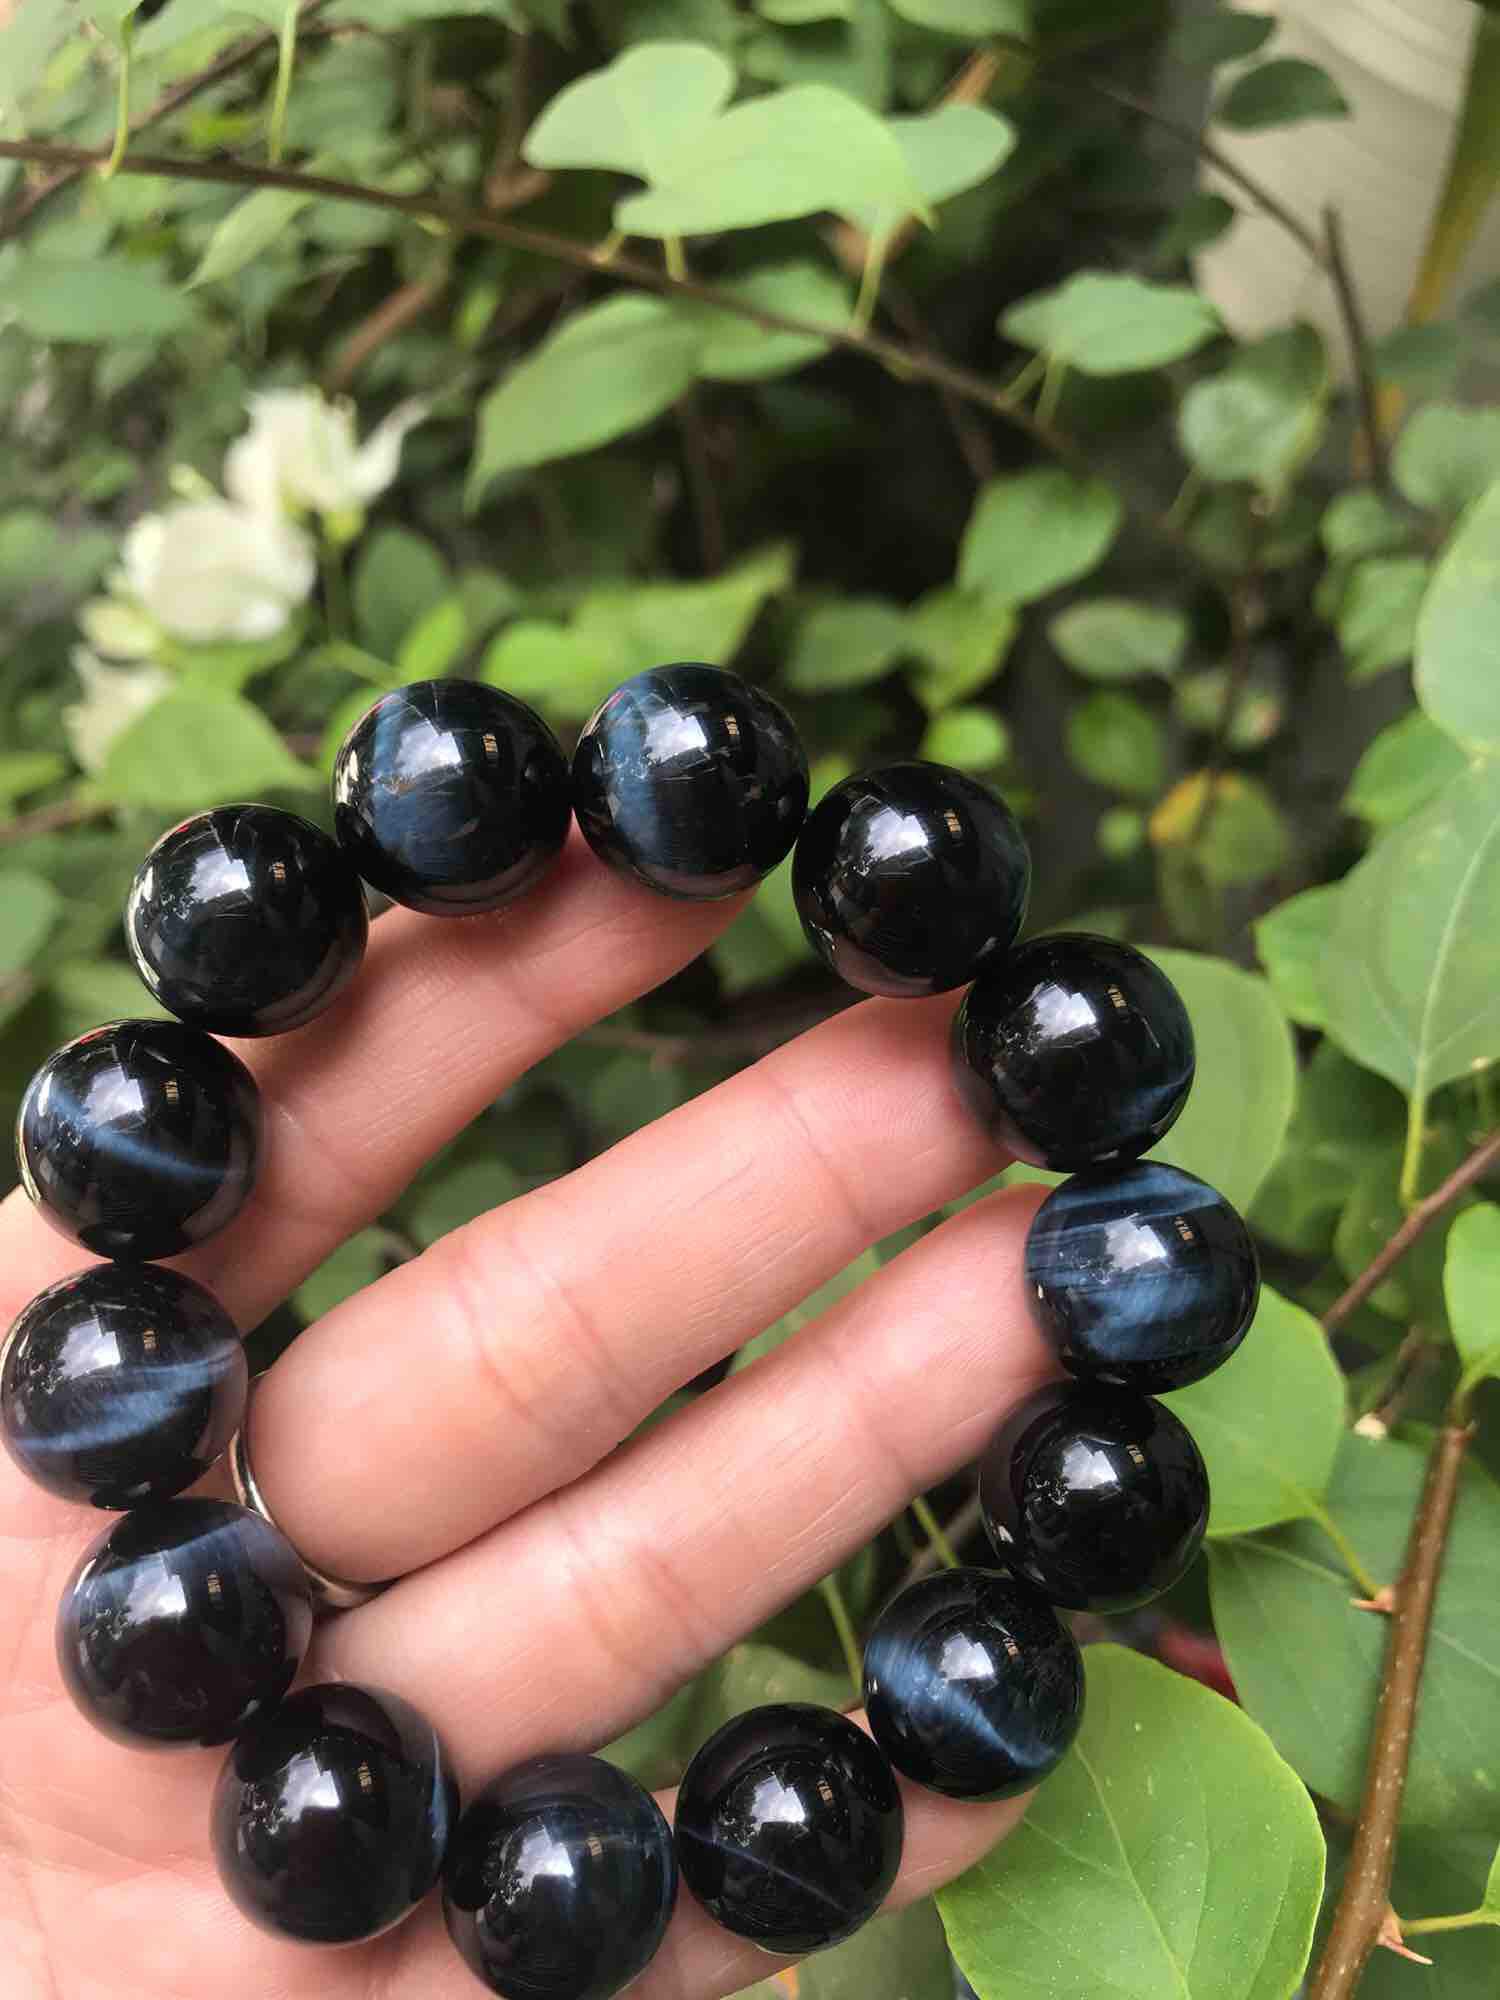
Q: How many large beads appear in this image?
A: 14